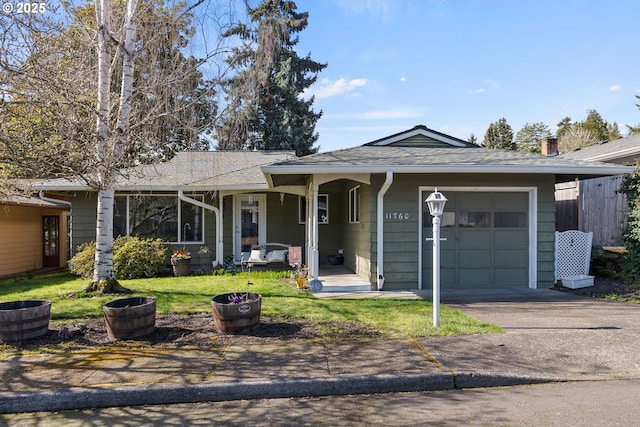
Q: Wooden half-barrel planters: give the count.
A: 3